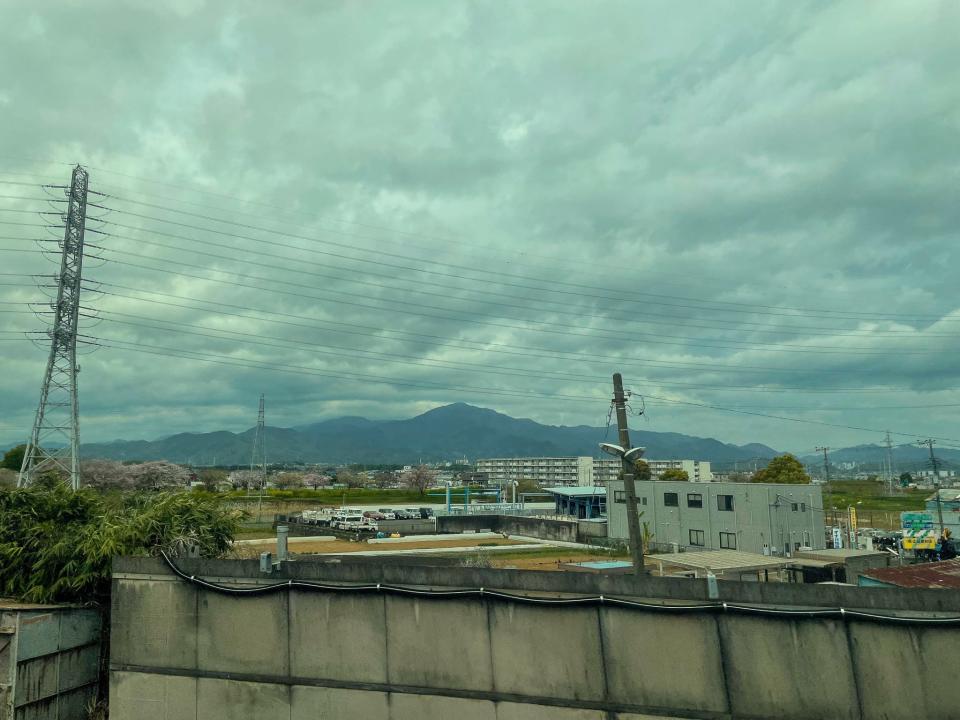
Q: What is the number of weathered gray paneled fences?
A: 1